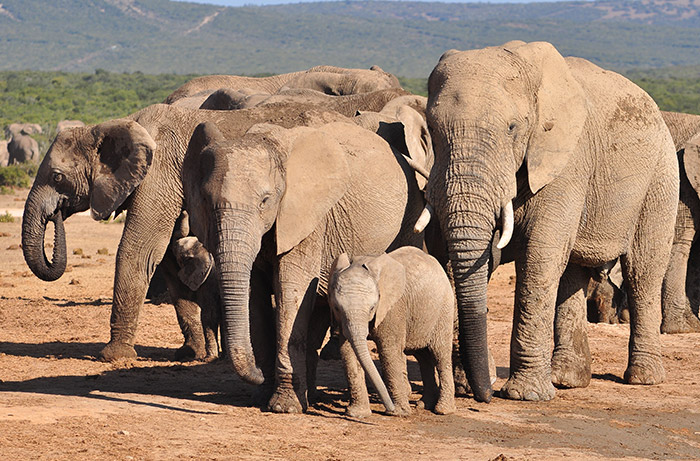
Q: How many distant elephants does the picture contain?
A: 4